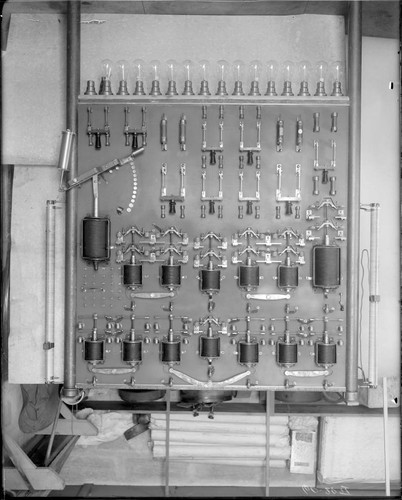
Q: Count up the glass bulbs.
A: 15